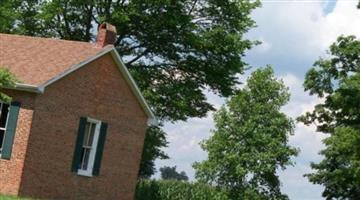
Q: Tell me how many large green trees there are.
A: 3